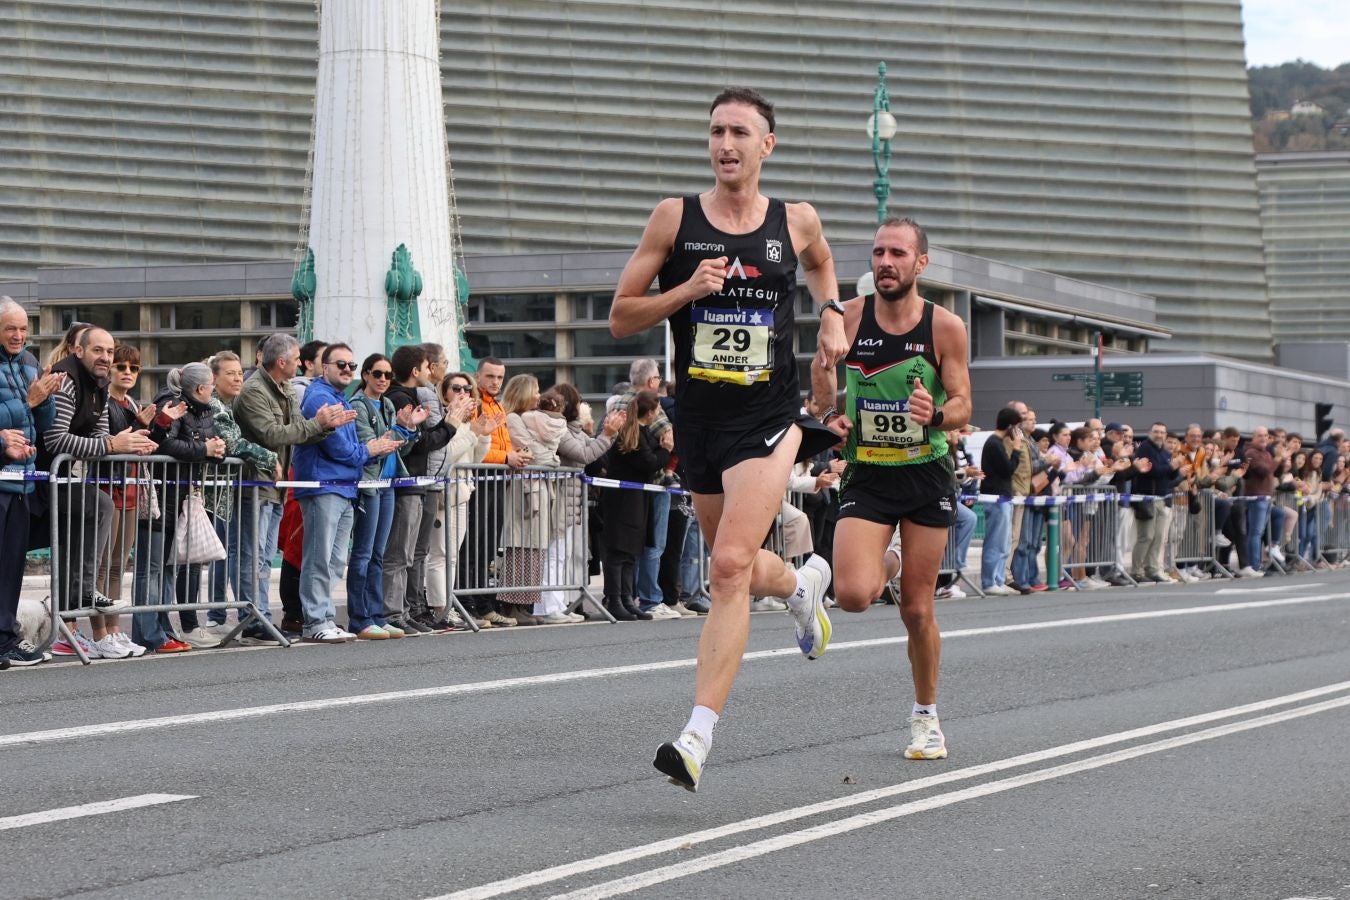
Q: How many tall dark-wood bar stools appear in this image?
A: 0